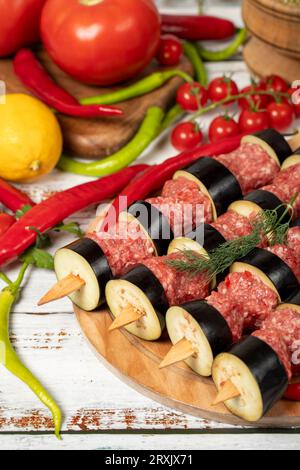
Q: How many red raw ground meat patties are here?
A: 9